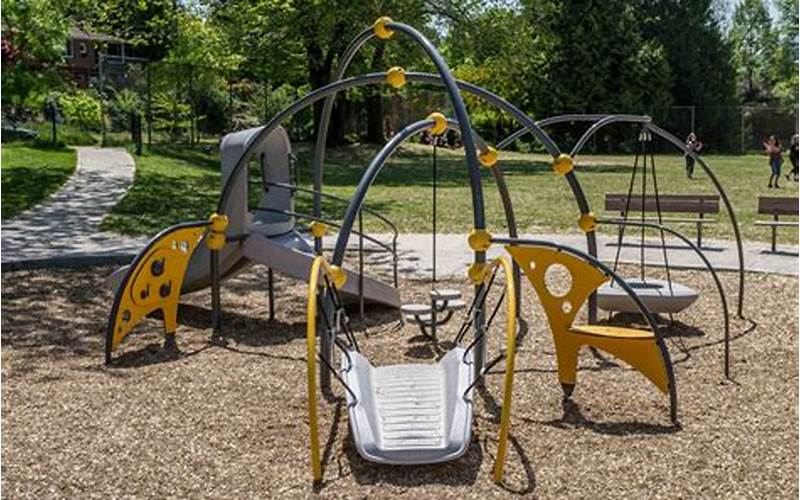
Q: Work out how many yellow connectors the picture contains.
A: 12